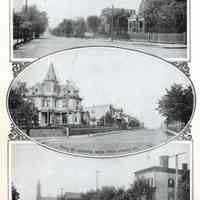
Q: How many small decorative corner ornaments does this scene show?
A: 4